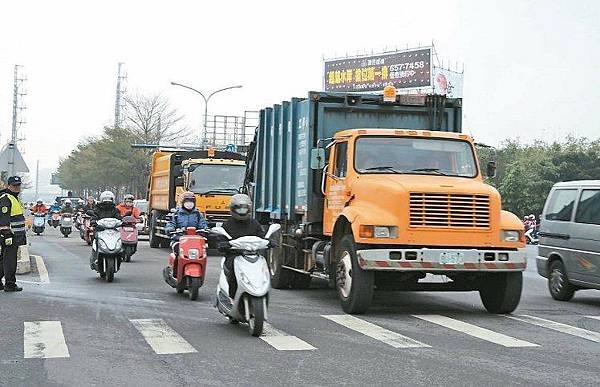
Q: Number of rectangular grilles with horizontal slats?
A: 1